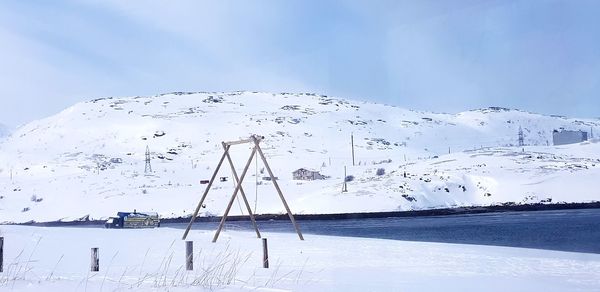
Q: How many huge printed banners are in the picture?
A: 0